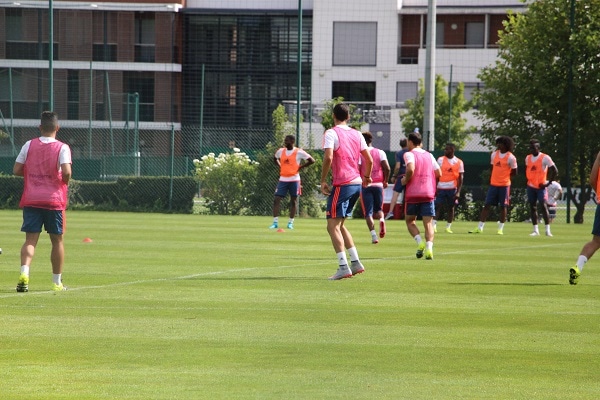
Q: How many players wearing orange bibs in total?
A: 5